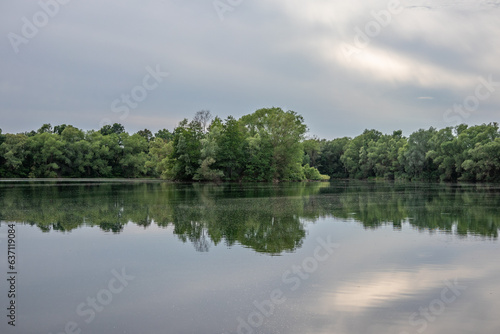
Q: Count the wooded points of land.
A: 1